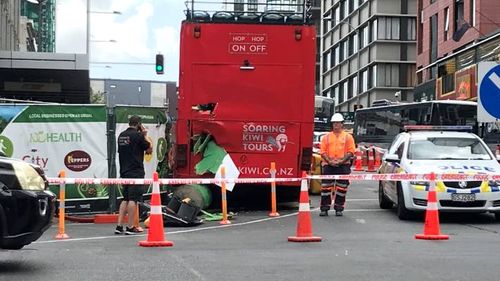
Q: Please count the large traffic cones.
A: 3